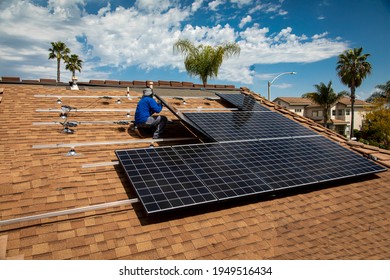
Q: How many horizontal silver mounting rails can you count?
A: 6